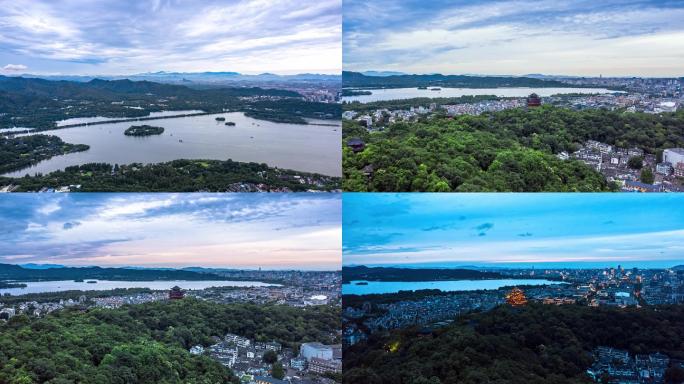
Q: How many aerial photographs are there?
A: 4